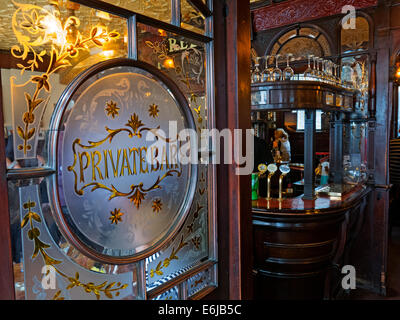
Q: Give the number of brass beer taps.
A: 3